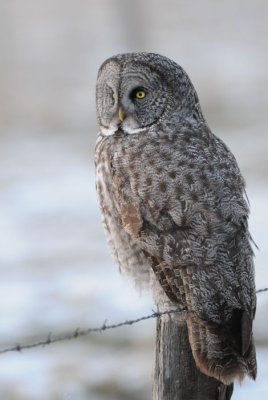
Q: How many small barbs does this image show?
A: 6